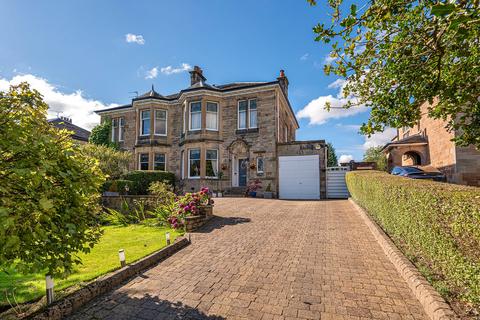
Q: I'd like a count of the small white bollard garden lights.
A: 3